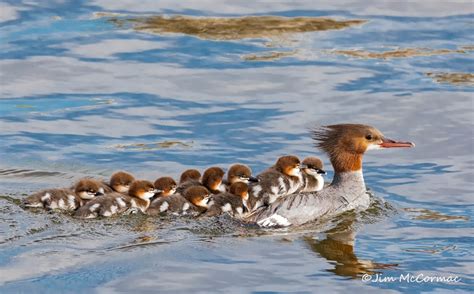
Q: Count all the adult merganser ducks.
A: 1